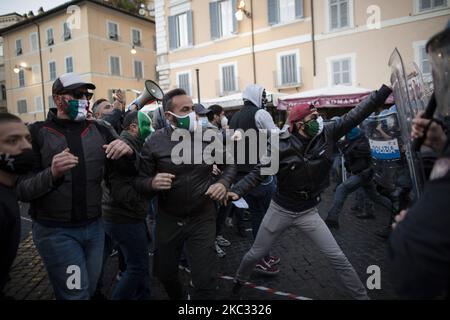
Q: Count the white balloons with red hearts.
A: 0